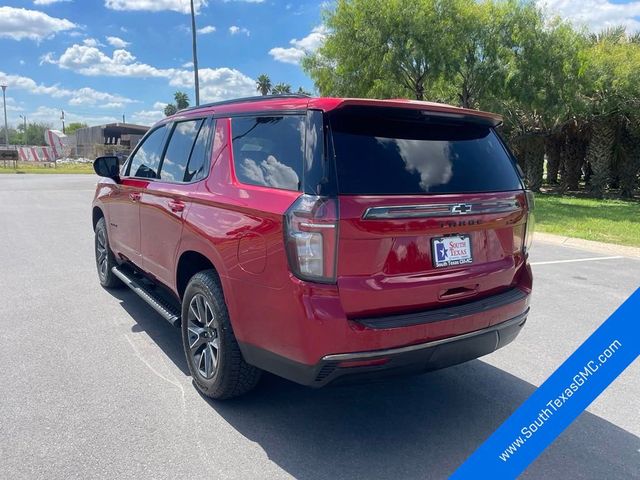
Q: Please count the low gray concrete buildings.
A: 1